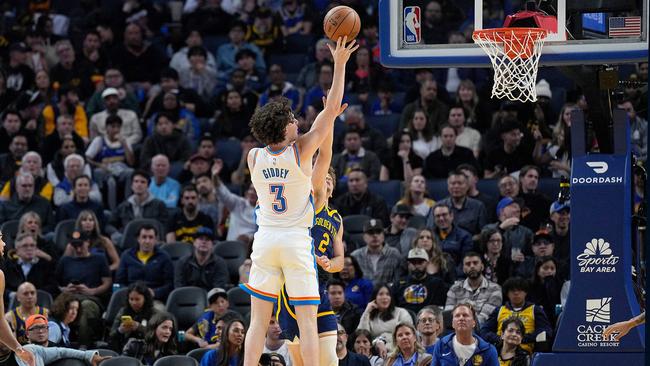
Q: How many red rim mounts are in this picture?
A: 1